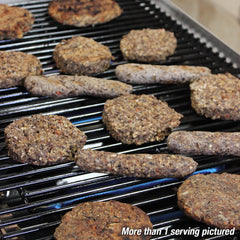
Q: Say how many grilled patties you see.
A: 10